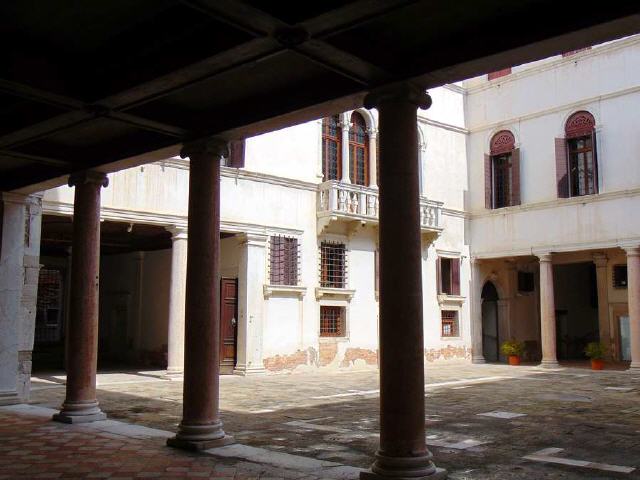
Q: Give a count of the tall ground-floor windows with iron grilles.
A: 2